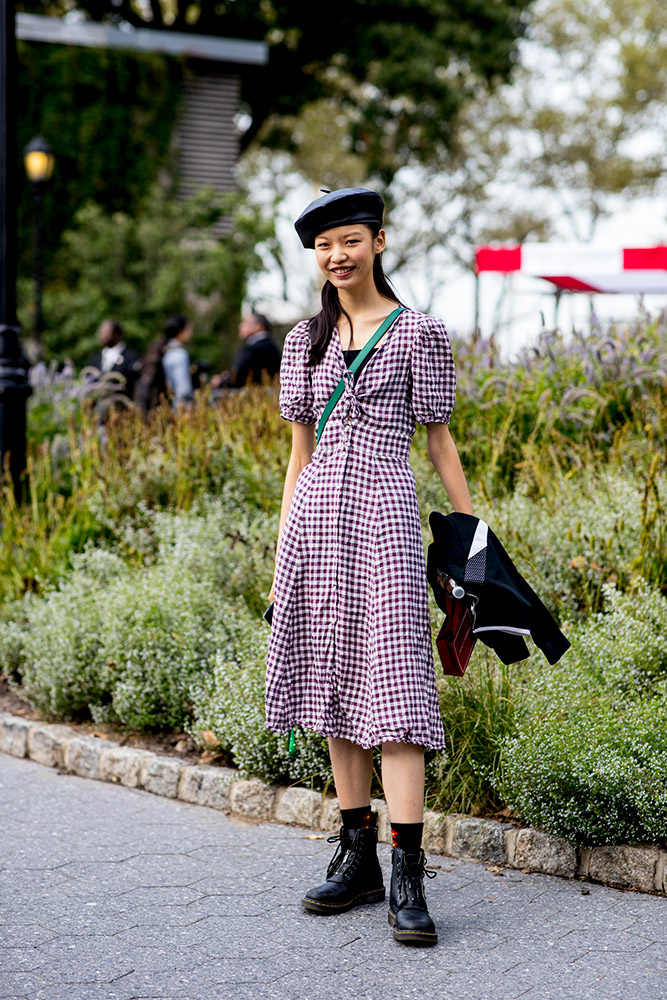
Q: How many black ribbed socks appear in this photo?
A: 2